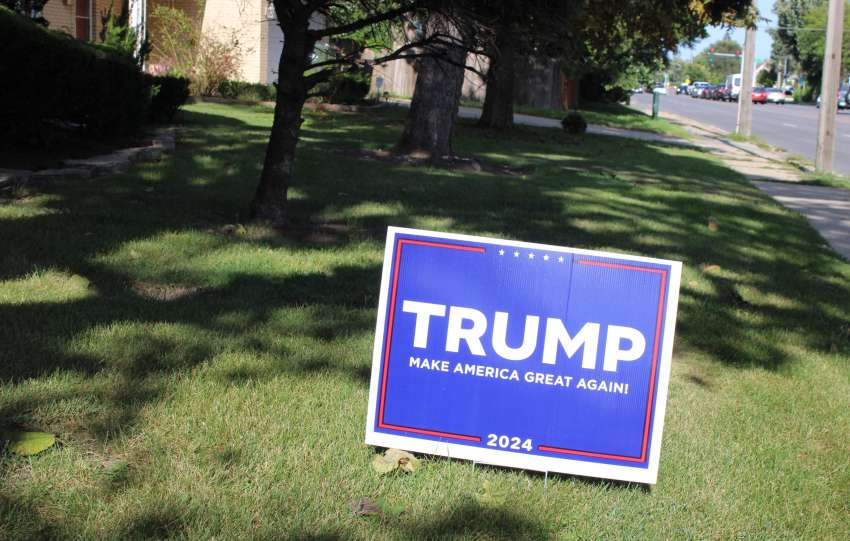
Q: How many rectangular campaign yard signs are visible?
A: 1